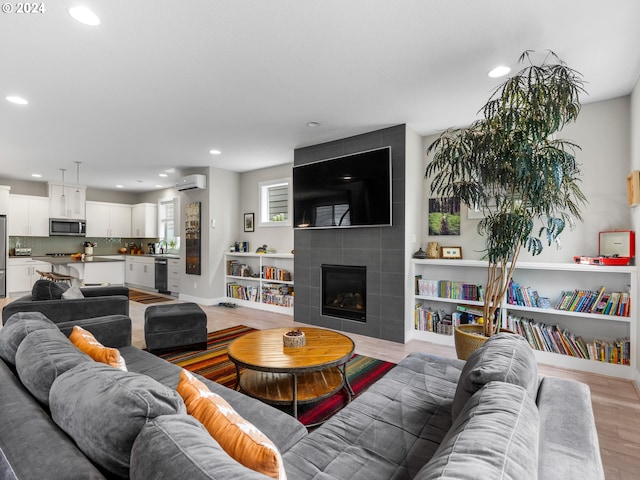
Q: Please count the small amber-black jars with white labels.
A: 0